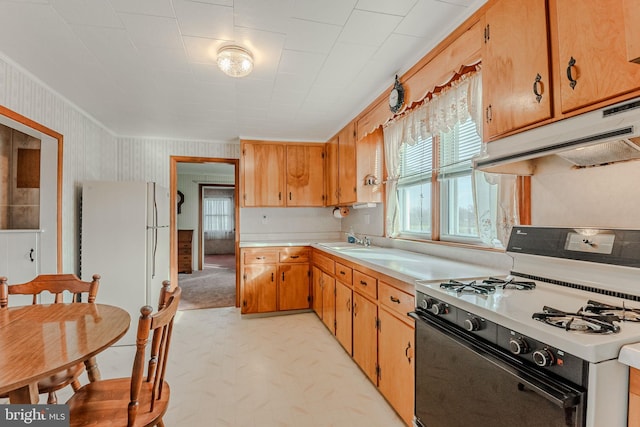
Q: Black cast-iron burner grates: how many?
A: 4